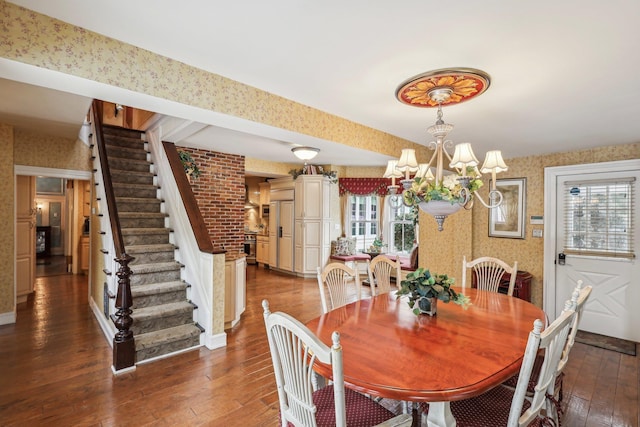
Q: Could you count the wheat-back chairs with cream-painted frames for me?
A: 6